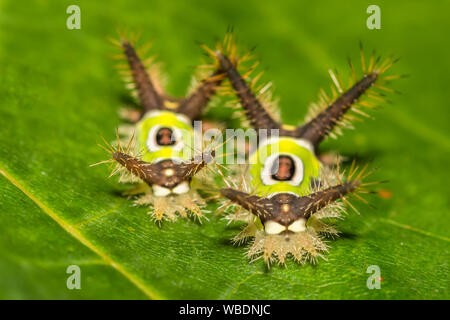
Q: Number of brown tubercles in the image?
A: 8